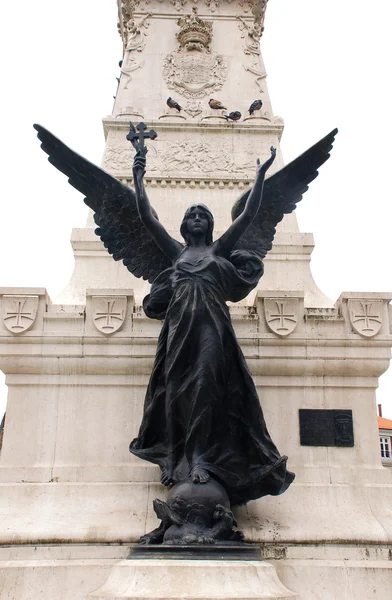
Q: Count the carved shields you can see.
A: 4